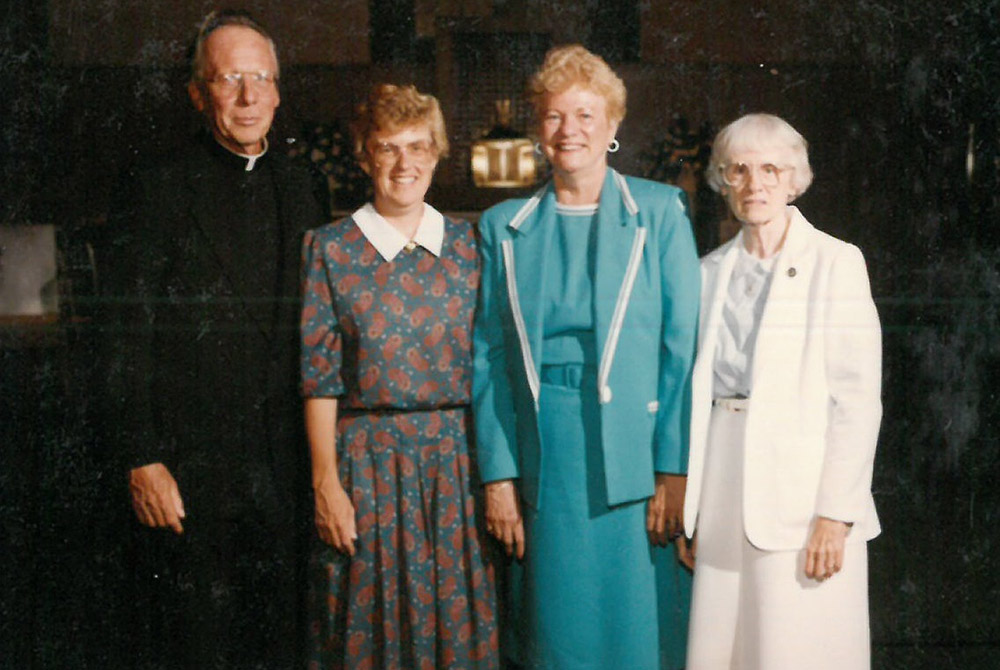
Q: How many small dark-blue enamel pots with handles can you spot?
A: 0